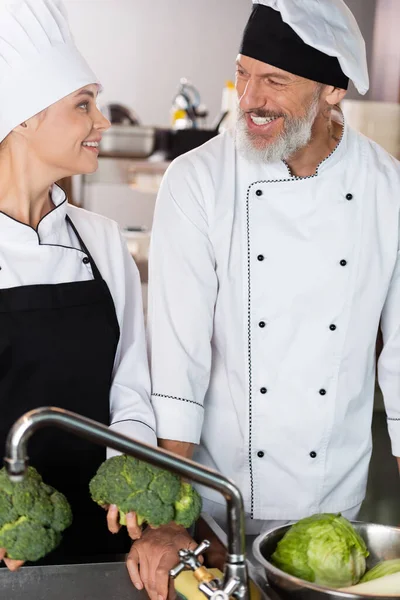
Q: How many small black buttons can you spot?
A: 11